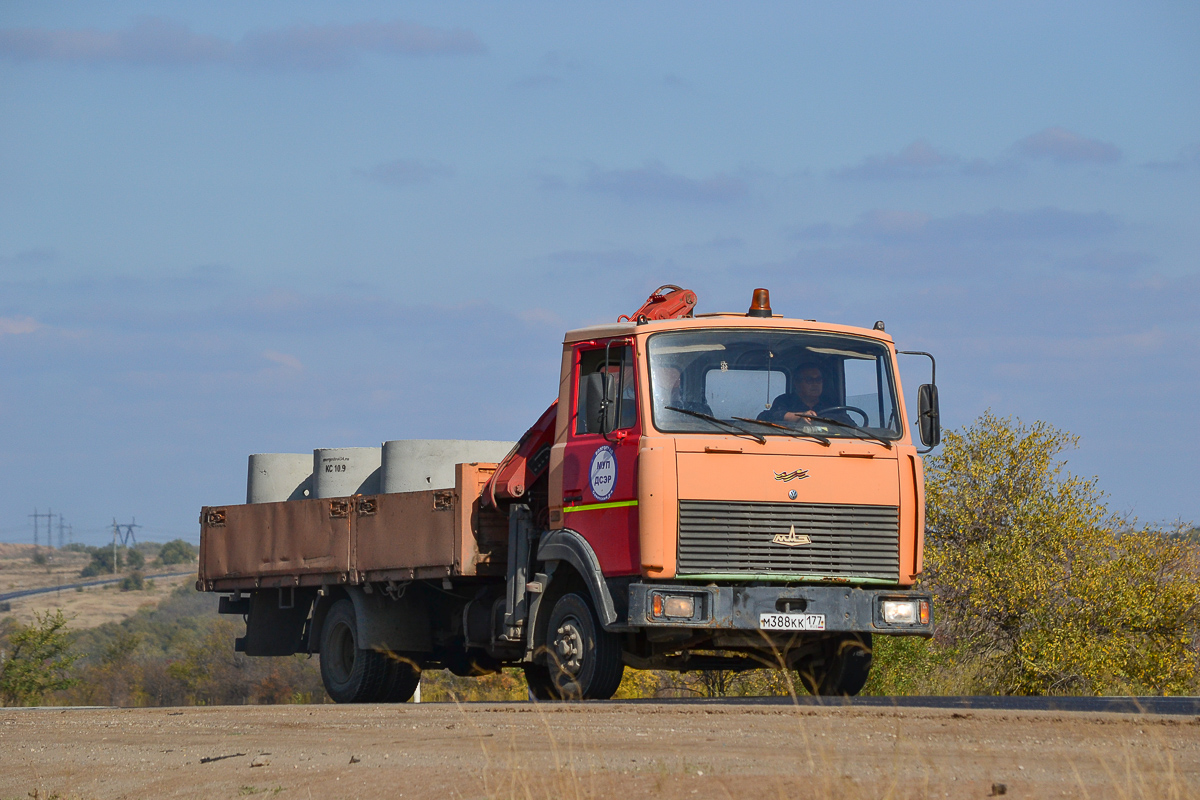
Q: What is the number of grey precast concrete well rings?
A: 3